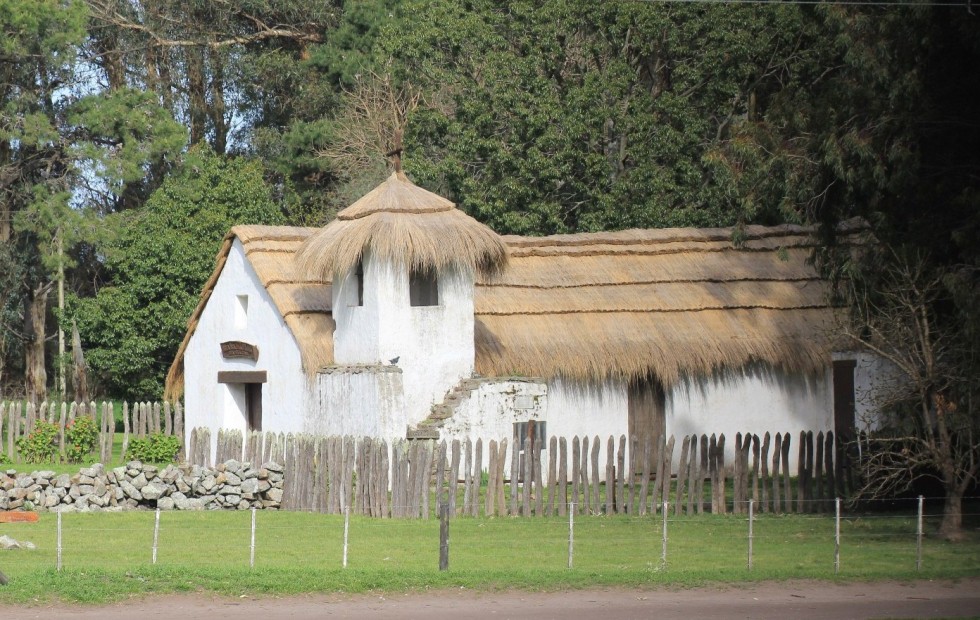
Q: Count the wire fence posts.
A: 10